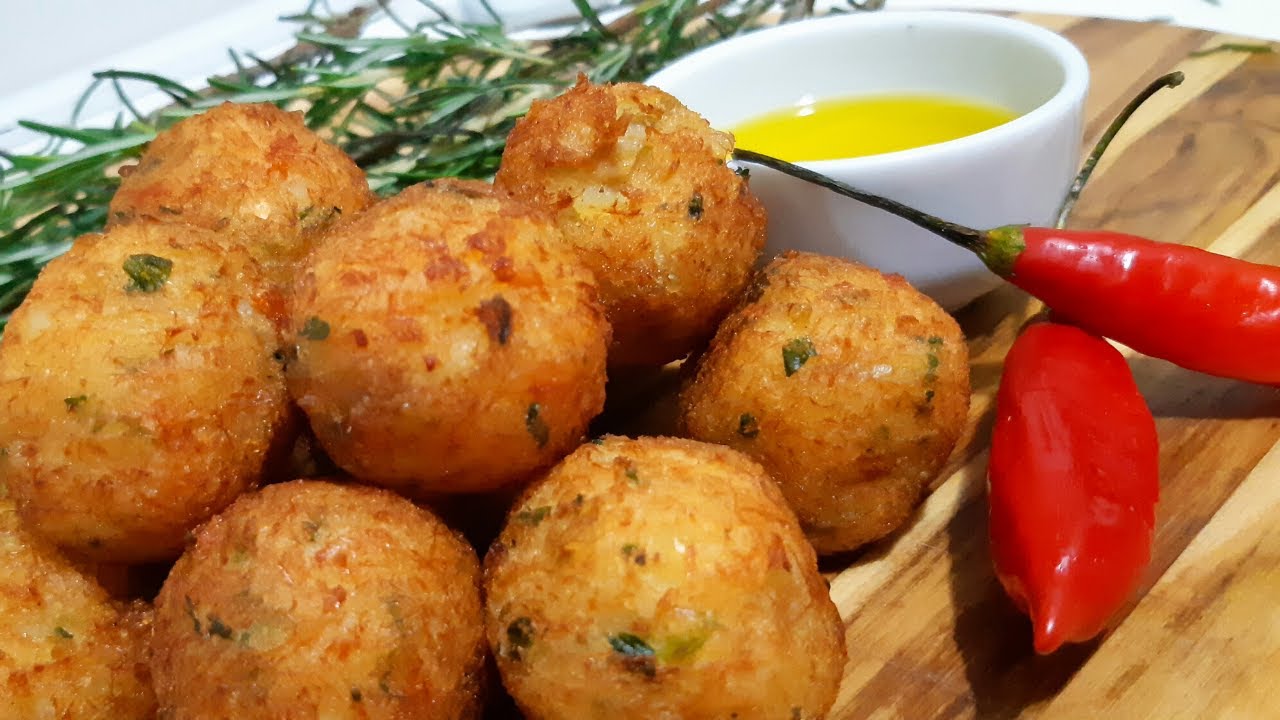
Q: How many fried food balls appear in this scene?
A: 8